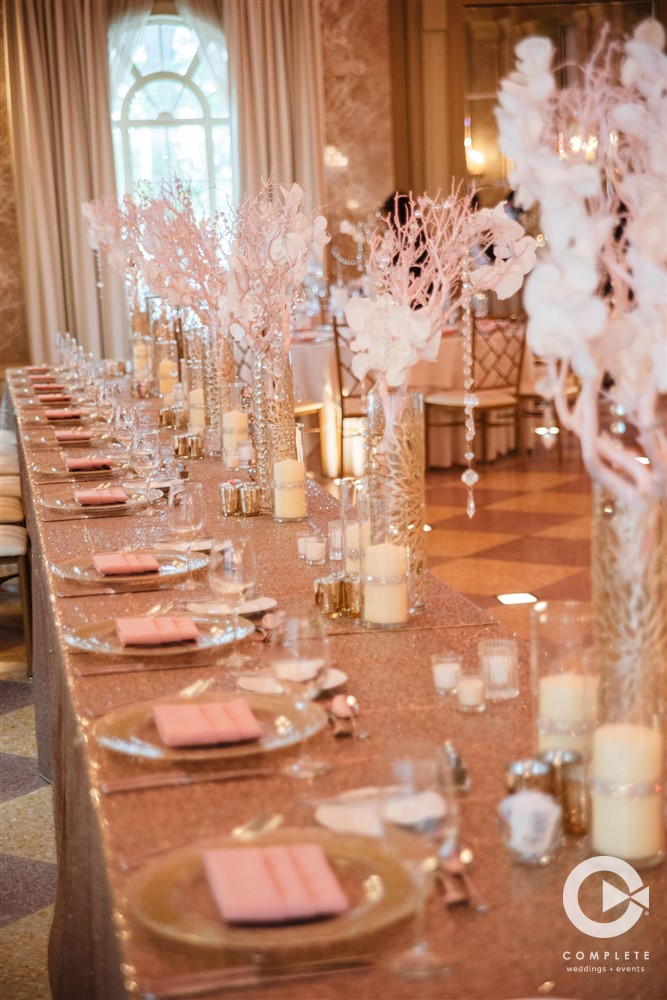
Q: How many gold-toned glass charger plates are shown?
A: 12